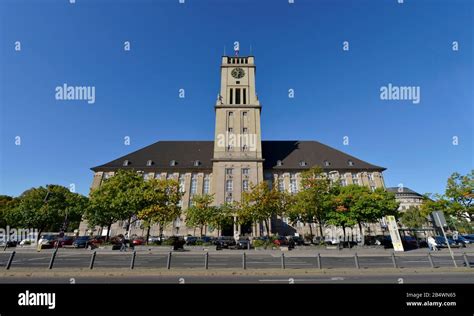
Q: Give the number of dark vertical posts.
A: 13